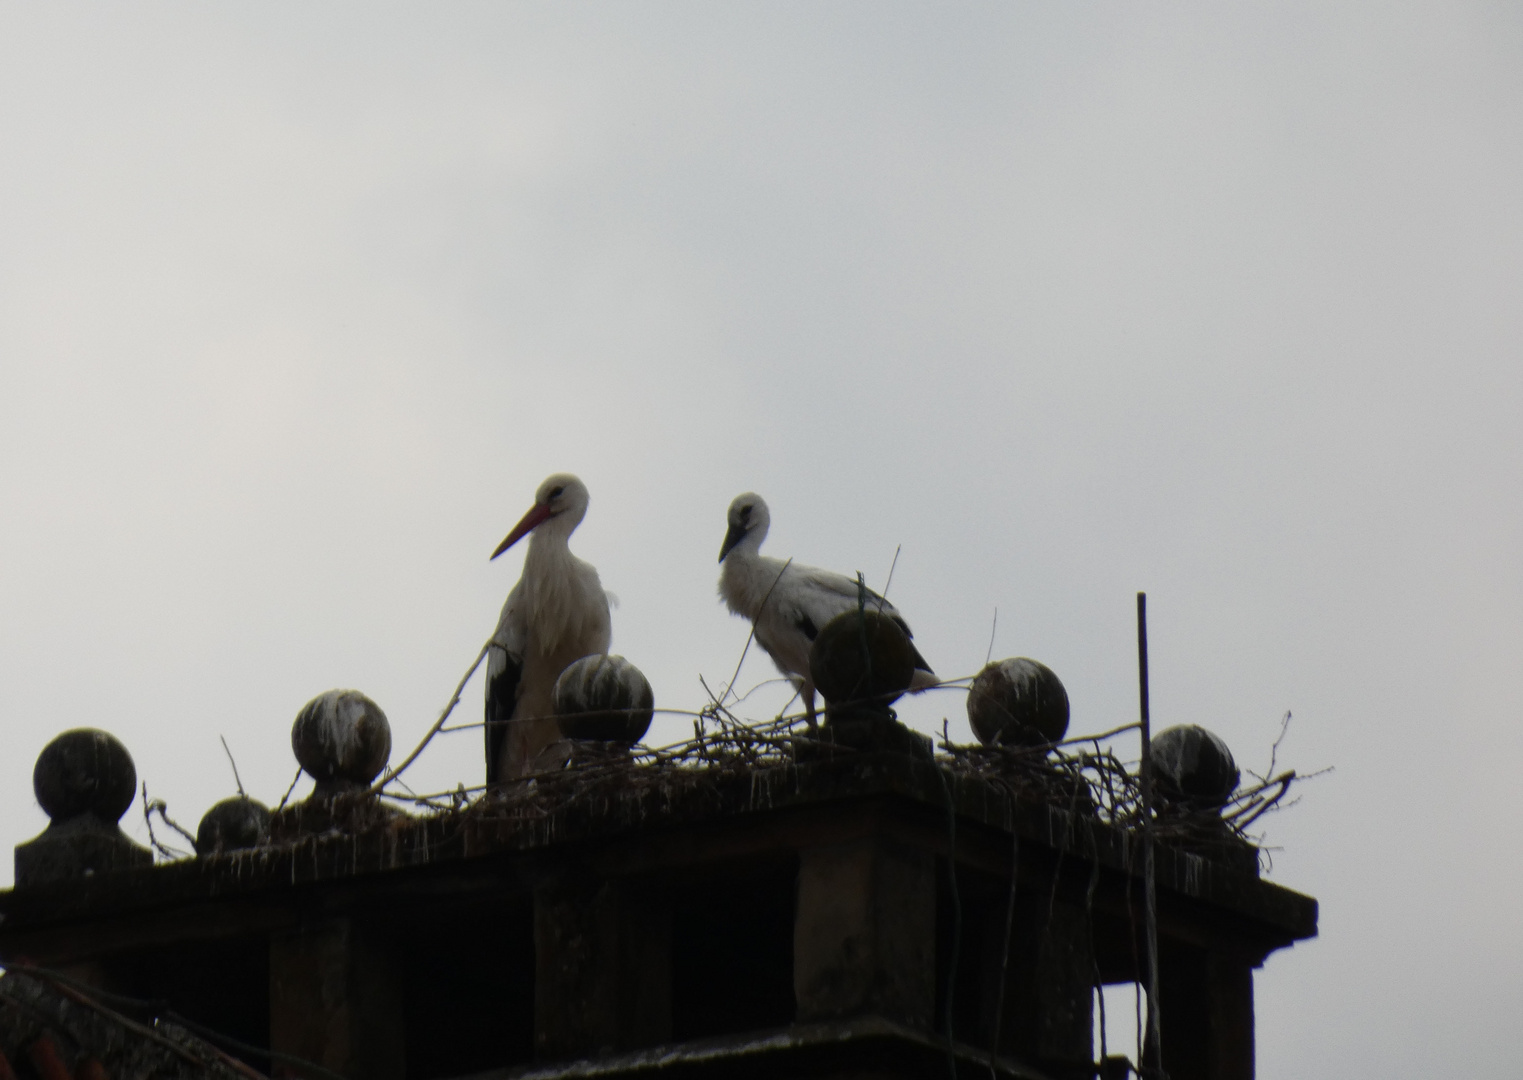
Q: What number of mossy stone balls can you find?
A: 7